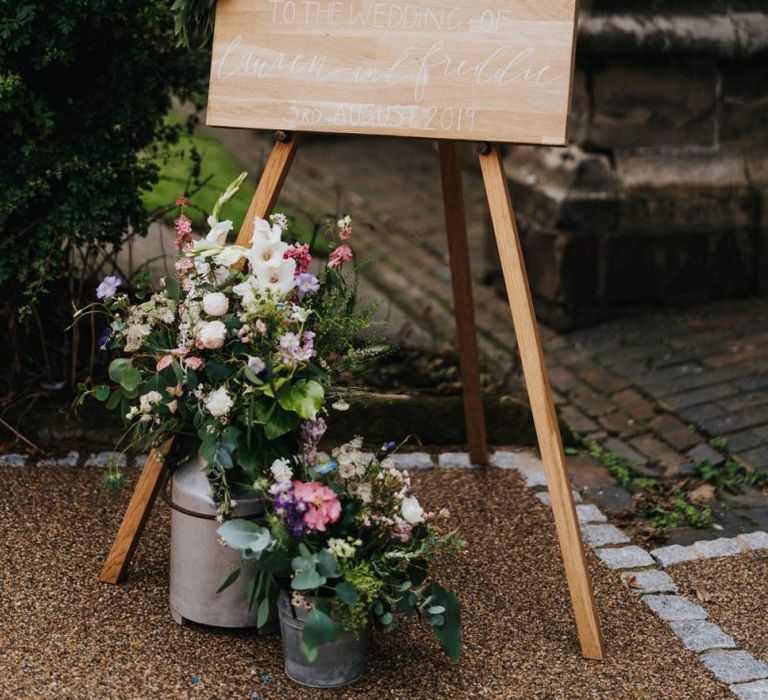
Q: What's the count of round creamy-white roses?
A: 2